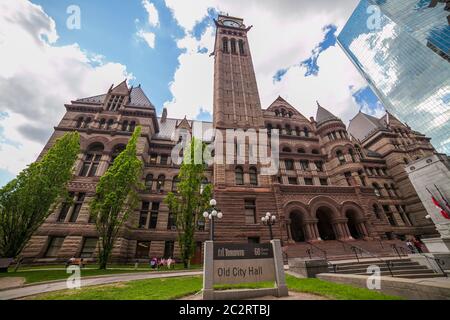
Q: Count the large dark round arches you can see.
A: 3